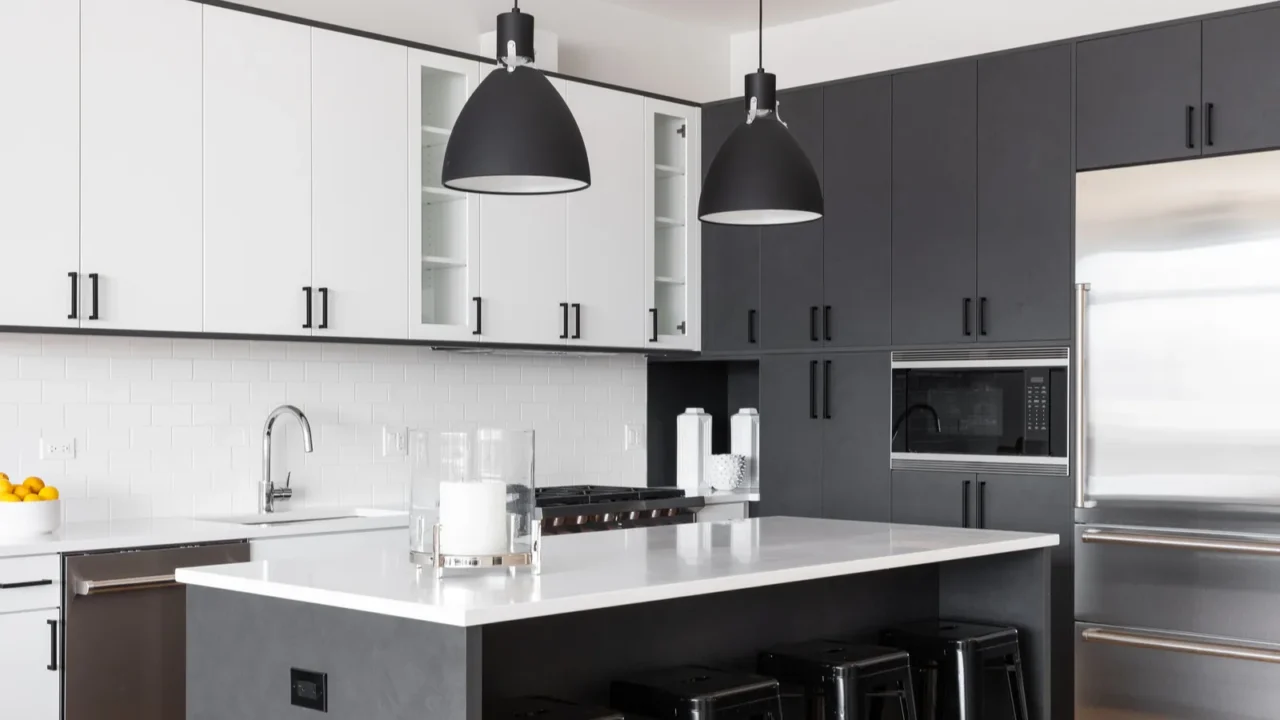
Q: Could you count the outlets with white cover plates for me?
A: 3